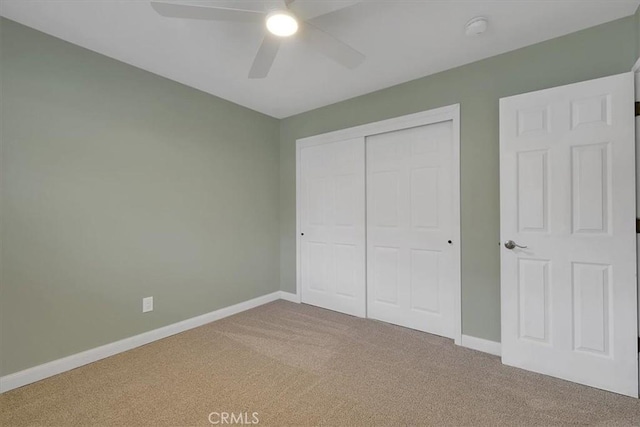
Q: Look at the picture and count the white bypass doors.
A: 2